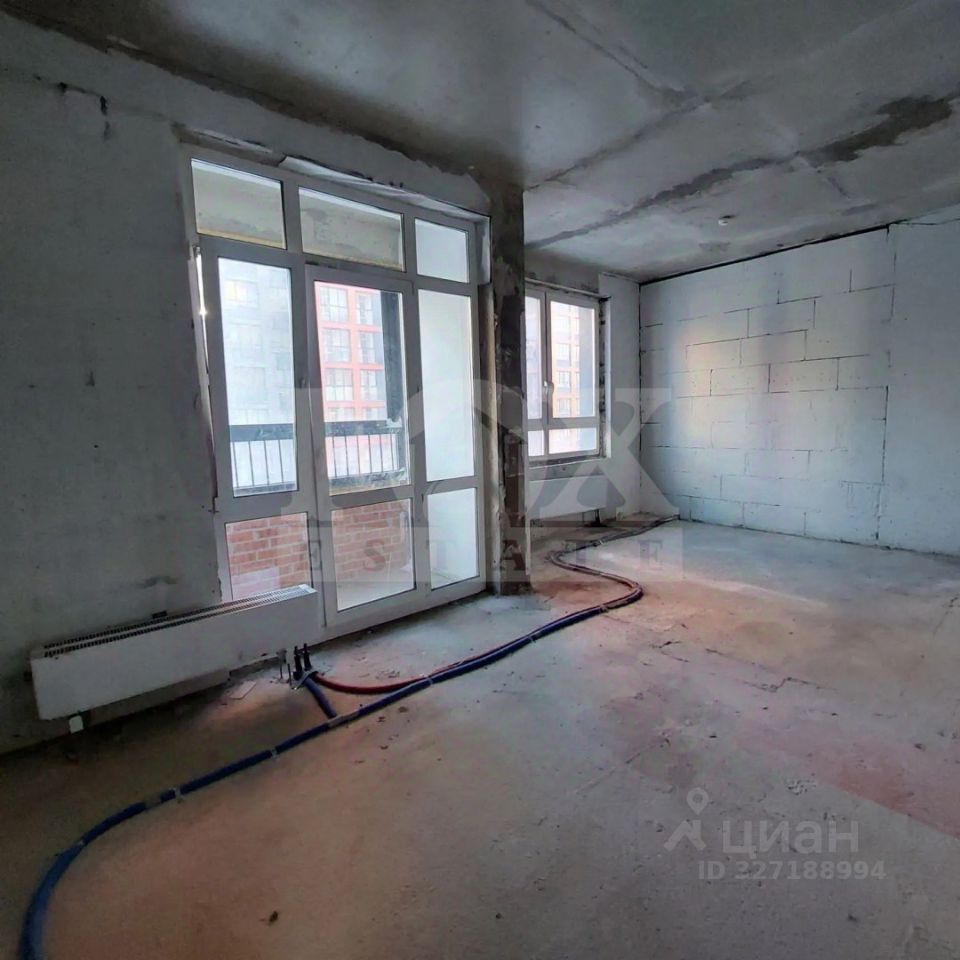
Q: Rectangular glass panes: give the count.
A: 13